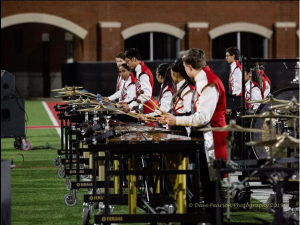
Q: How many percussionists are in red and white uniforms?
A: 9